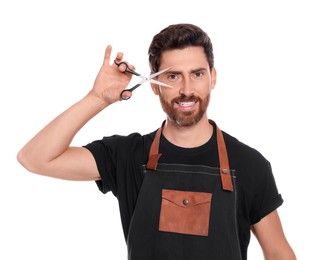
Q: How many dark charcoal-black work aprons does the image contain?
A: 1